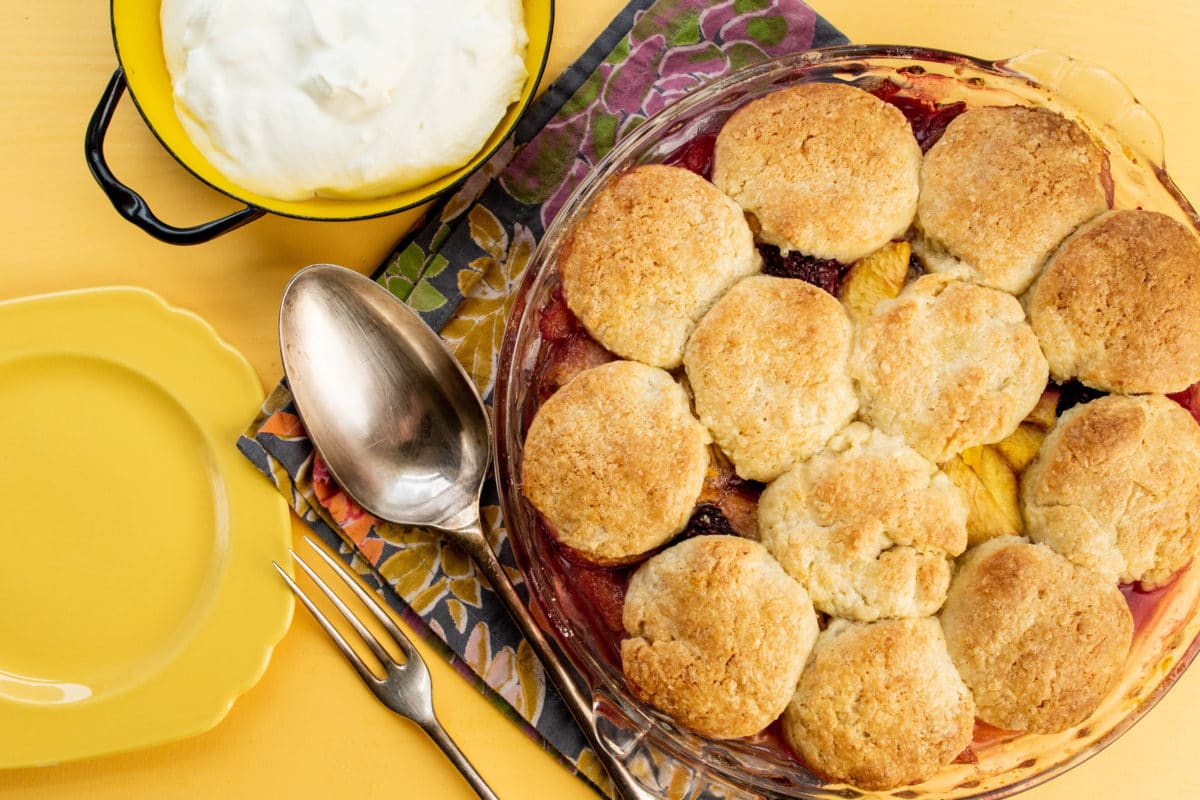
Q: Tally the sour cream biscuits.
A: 12